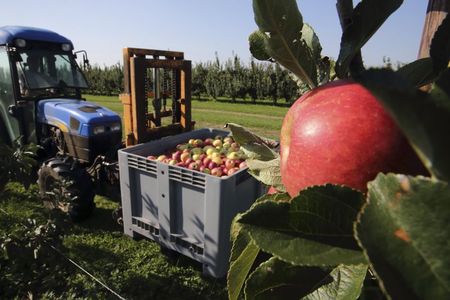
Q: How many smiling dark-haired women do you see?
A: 0